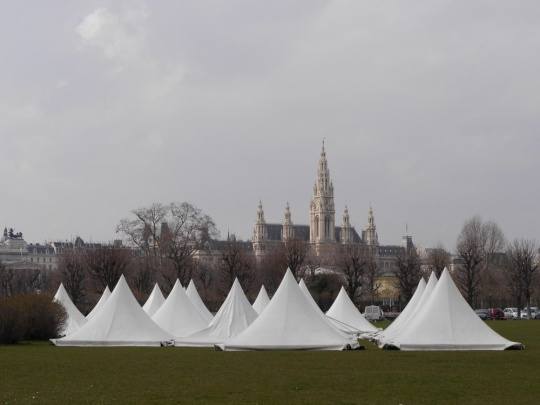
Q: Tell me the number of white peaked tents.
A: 14